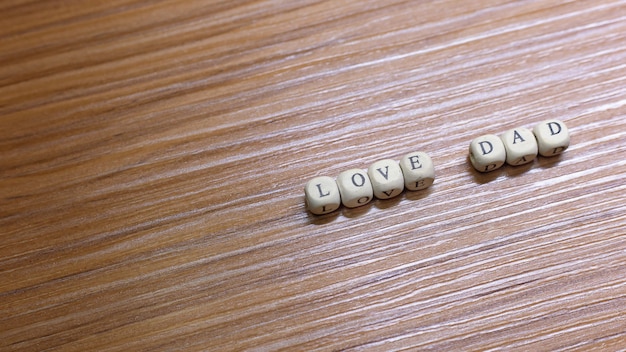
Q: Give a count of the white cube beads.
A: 7